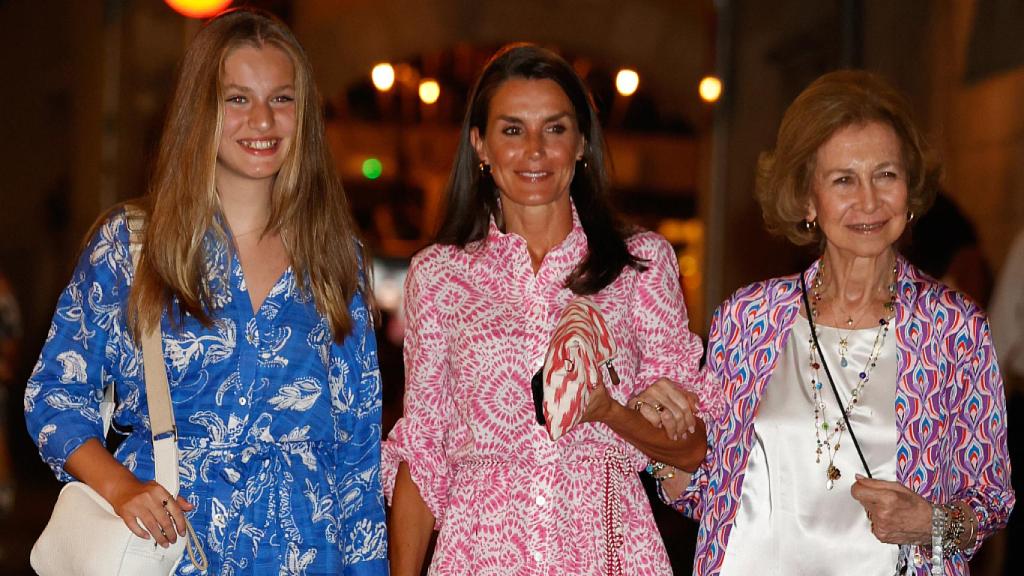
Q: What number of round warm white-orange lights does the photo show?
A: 4